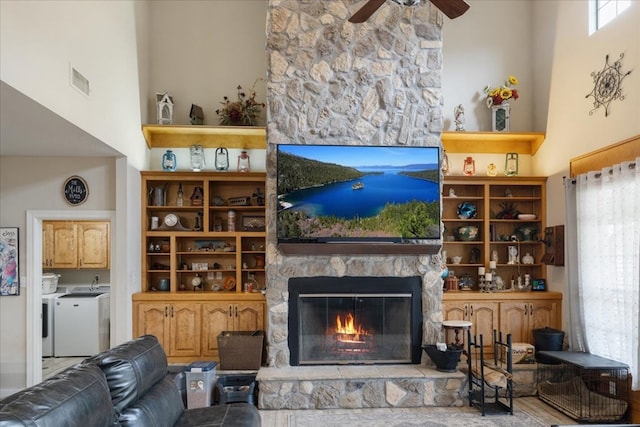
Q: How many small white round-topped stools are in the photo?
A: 1